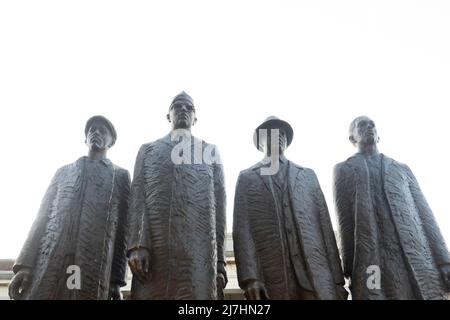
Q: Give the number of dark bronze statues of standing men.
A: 4